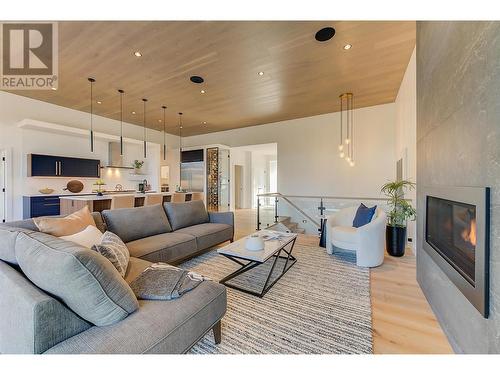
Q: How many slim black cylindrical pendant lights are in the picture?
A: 5